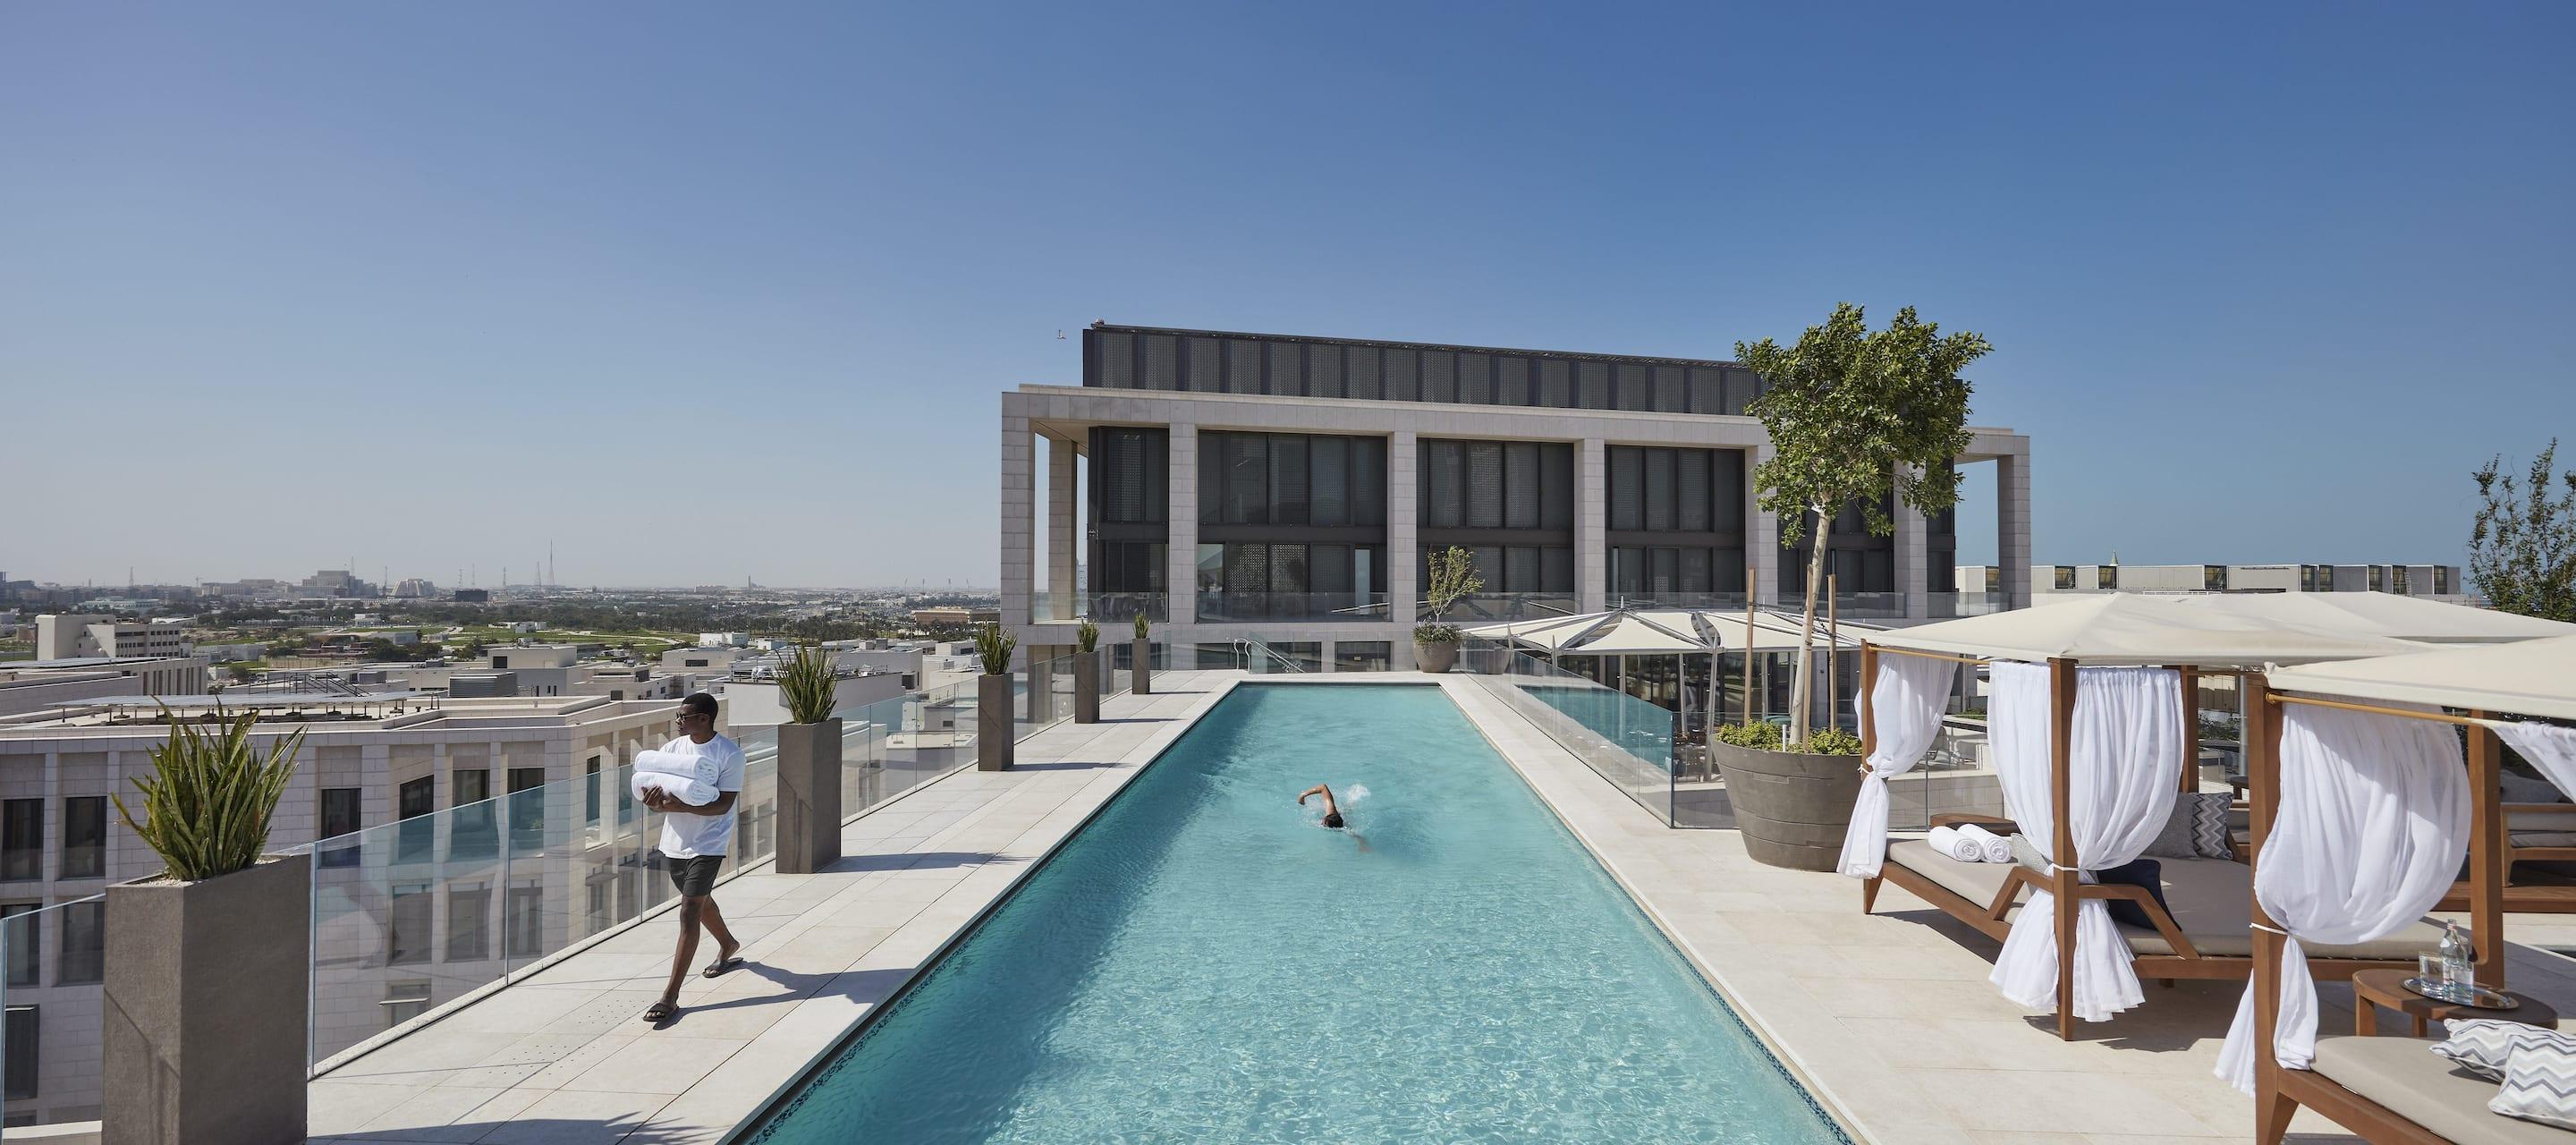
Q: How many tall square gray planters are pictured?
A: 5